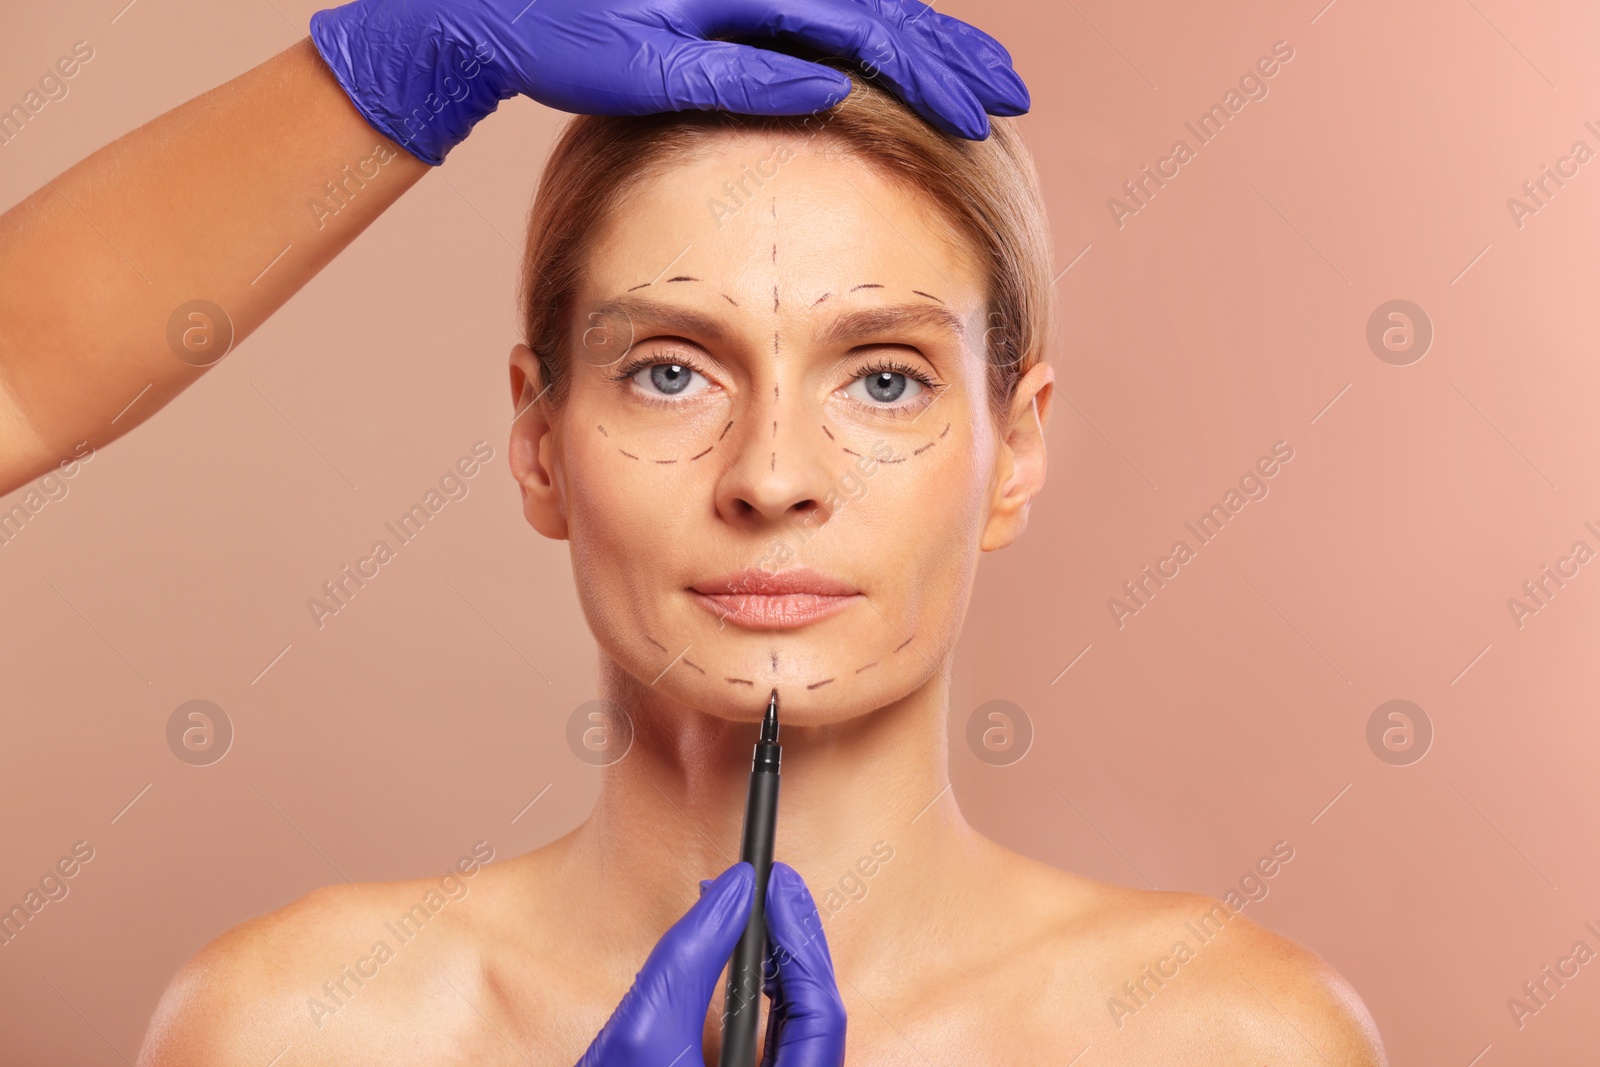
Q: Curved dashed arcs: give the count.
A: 5